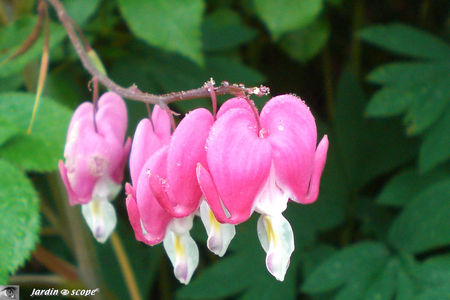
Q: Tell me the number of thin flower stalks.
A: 5